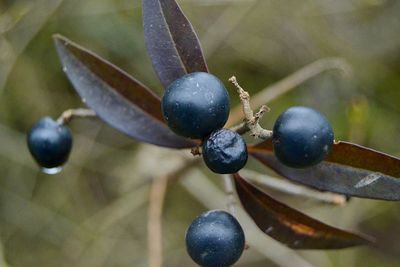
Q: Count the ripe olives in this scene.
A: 5